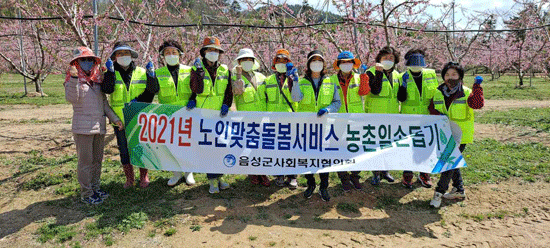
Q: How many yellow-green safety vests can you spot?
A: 10